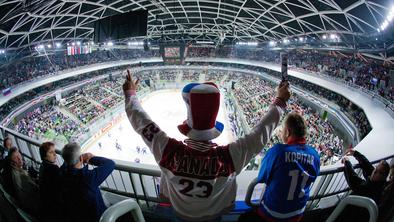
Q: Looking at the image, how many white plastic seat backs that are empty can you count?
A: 2